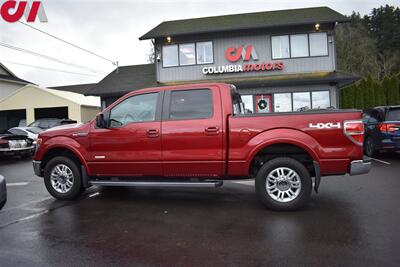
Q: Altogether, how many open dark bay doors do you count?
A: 2